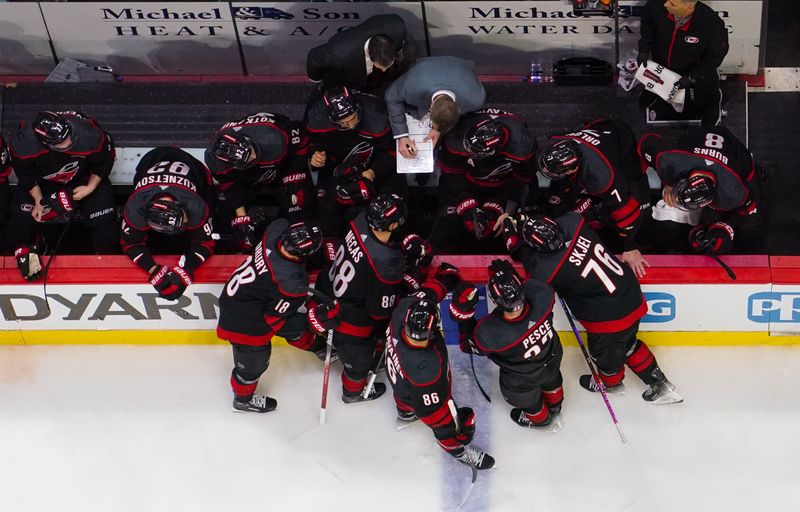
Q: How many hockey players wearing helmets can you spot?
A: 12